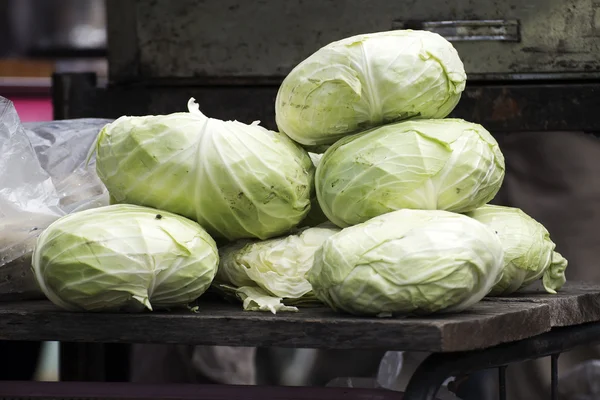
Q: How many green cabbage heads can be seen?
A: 7